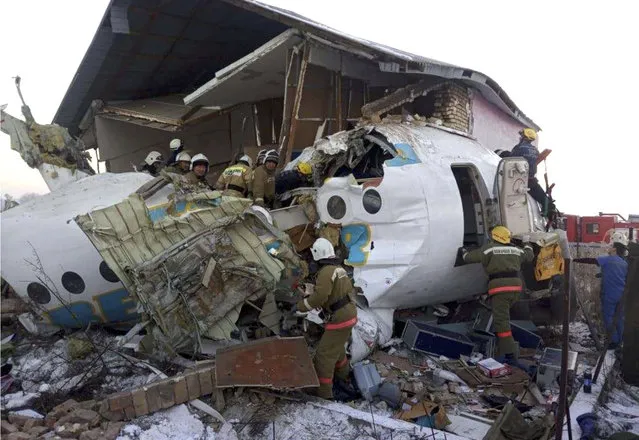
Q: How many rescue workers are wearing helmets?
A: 11